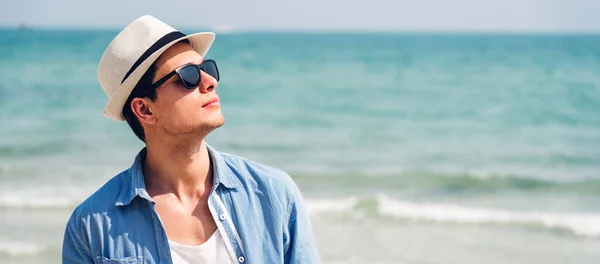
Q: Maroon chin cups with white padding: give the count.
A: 0